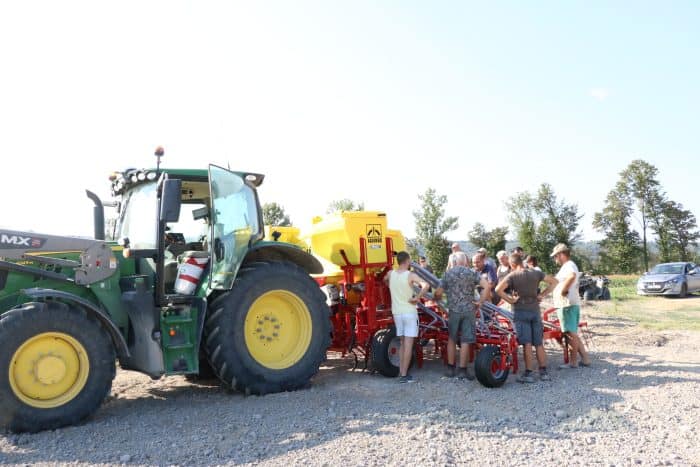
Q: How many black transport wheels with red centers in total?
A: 2